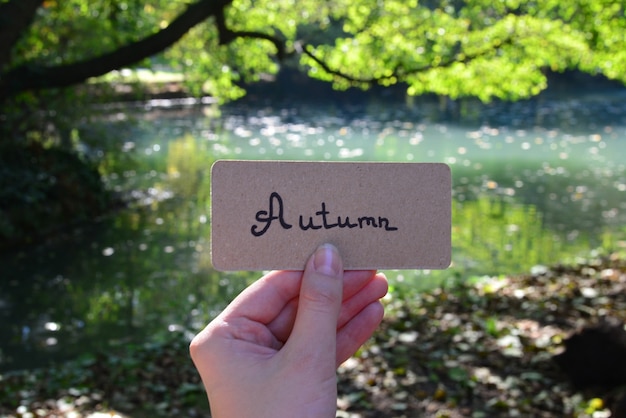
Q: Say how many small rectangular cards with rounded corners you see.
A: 1